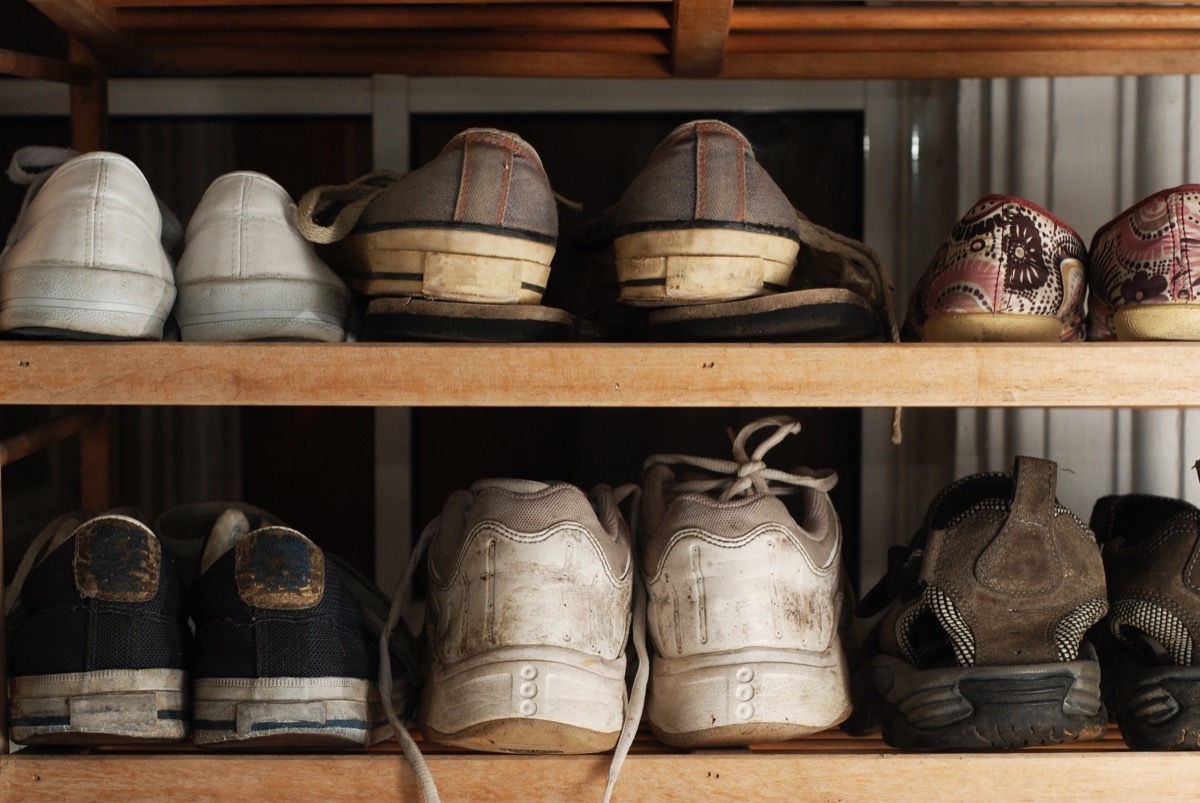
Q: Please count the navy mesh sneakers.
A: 2